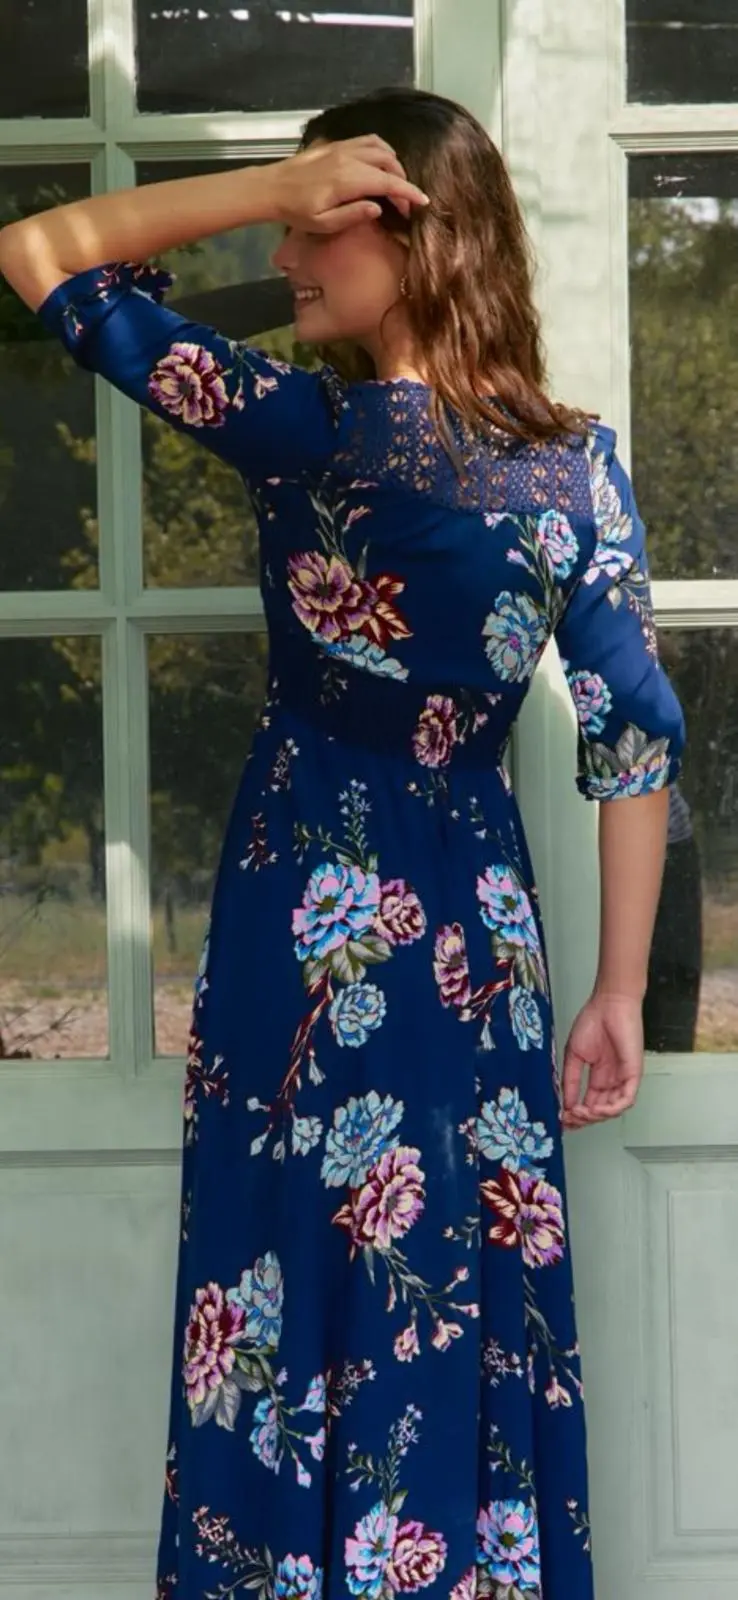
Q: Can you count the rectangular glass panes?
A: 9